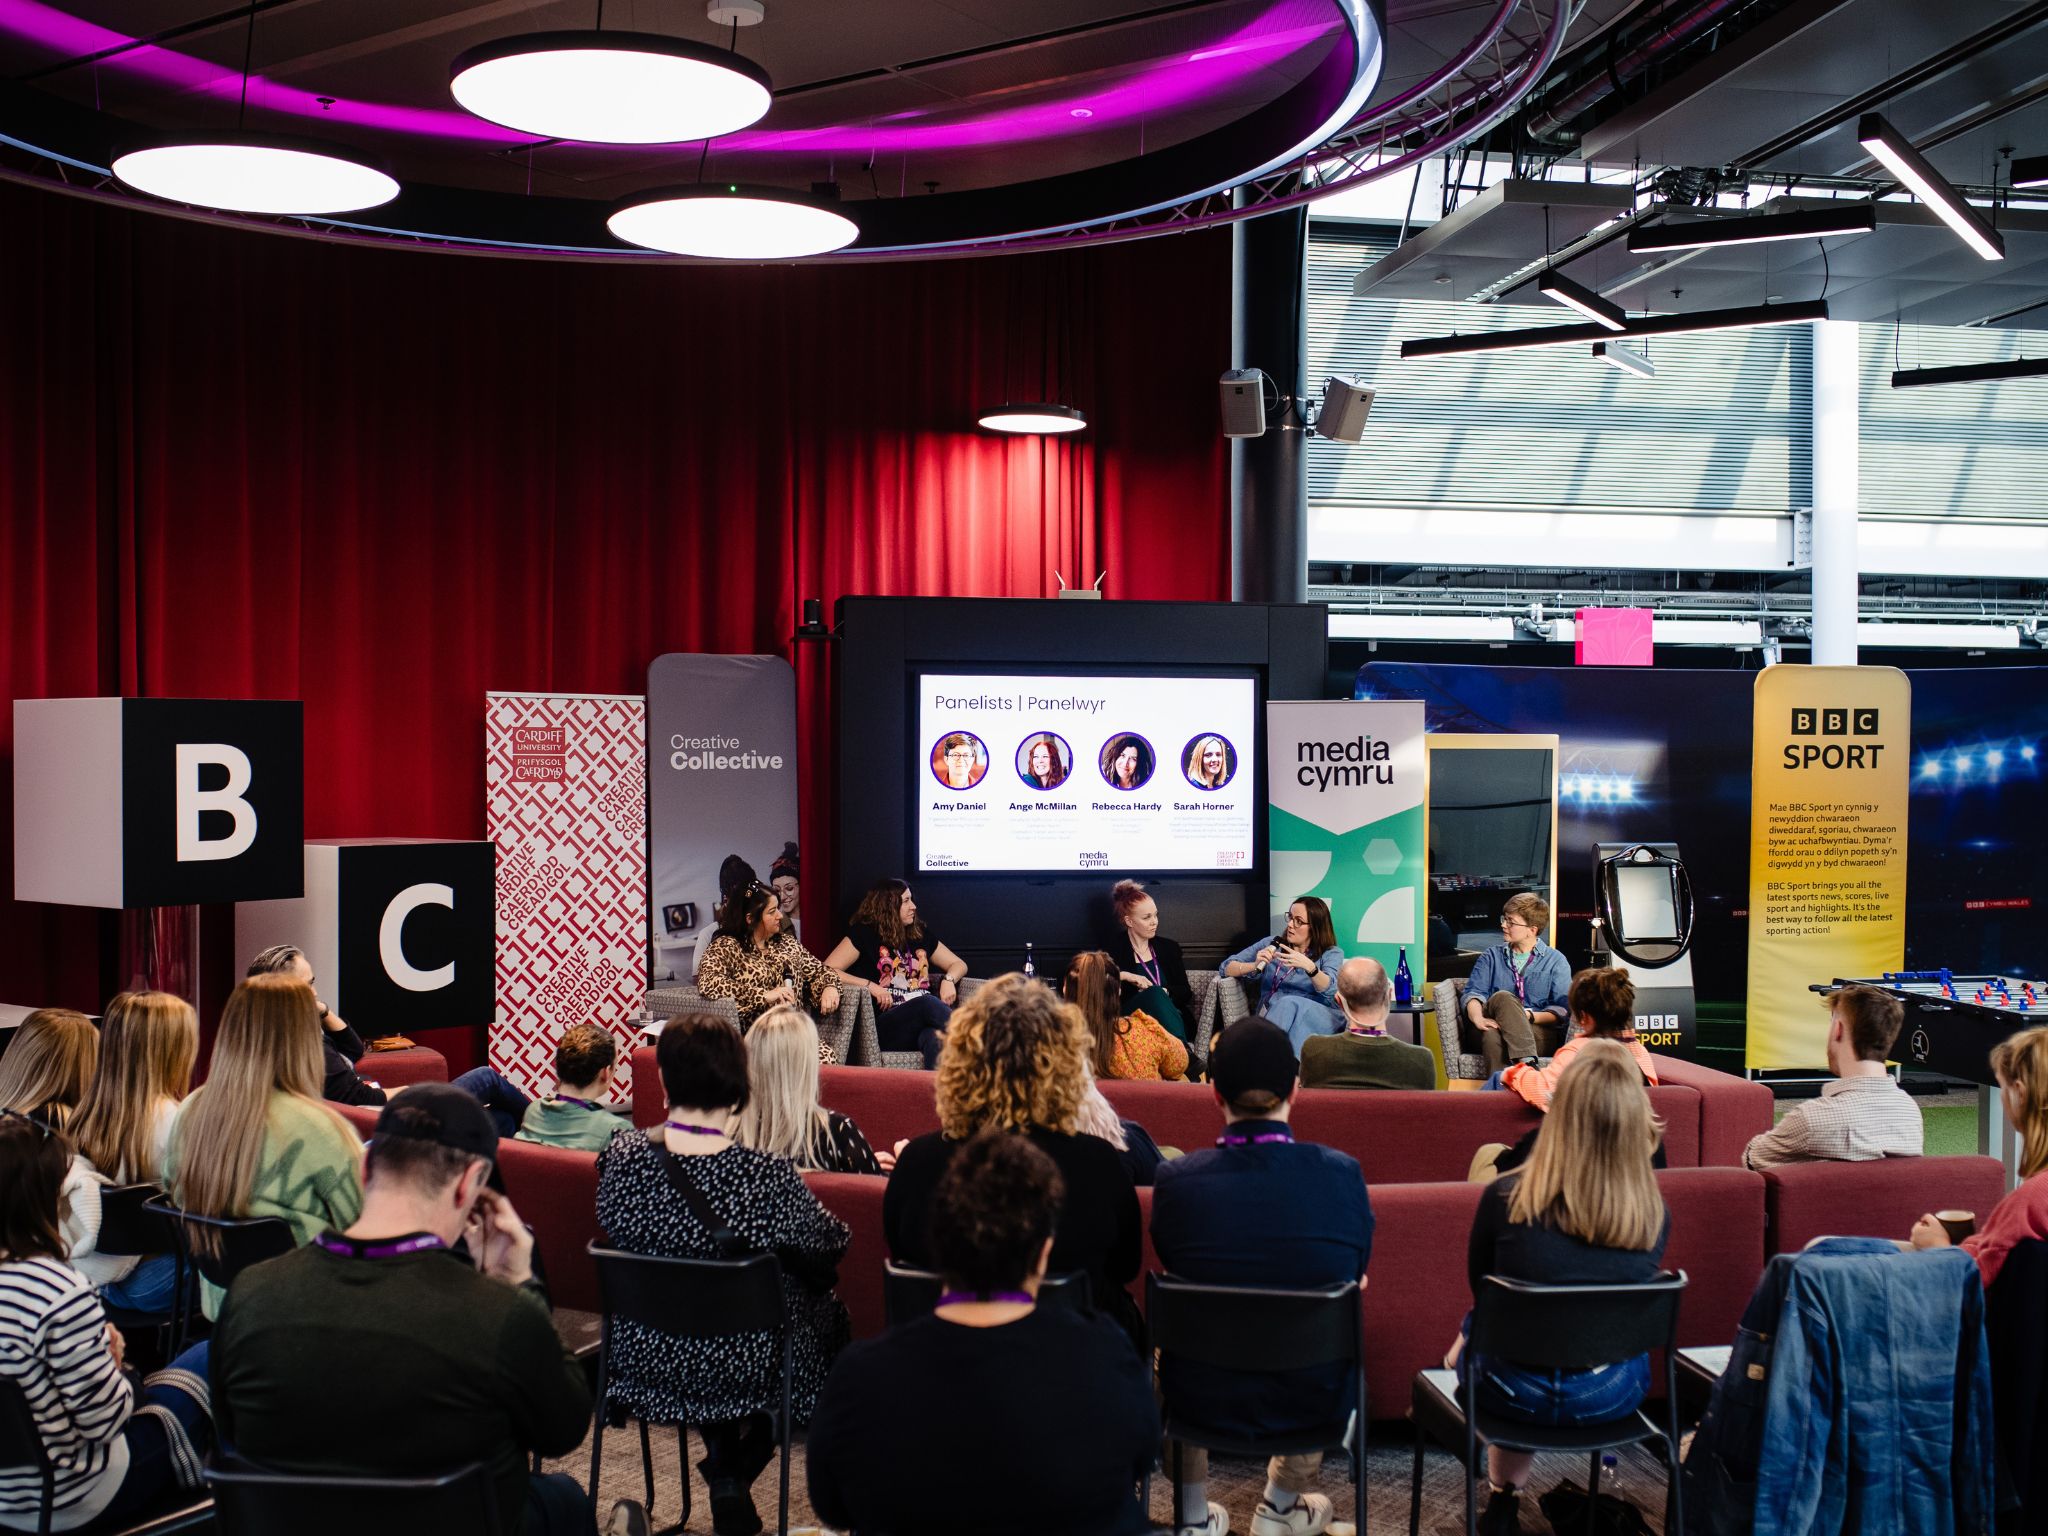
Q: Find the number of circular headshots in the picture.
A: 4